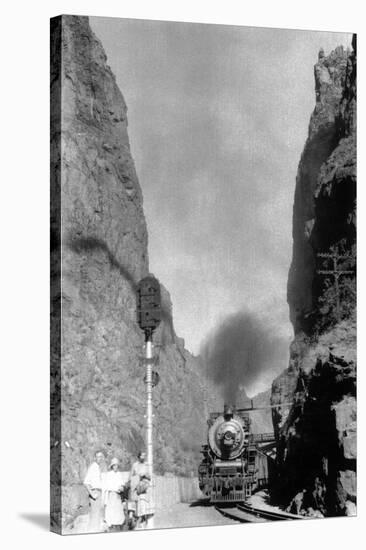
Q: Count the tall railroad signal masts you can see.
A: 1